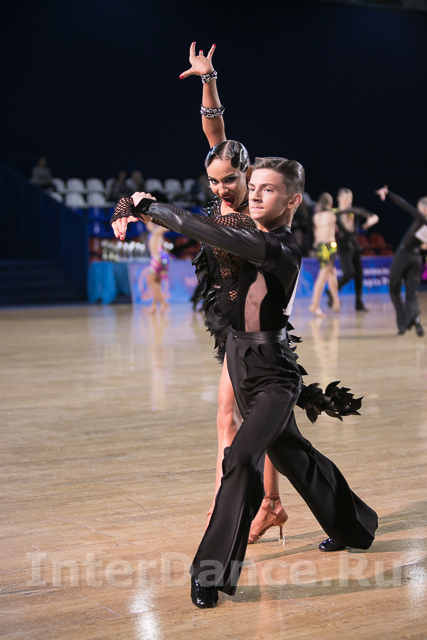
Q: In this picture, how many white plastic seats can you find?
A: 11